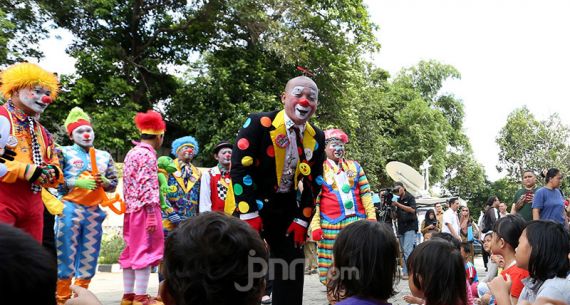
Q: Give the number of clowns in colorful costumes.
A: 7